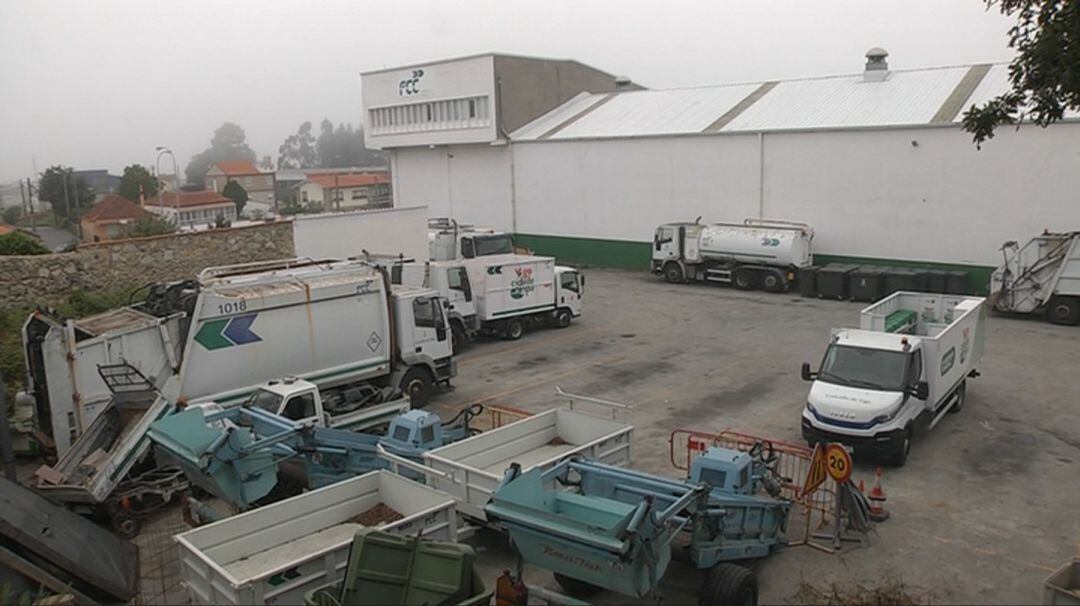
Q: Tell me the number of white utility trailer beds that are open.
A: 2